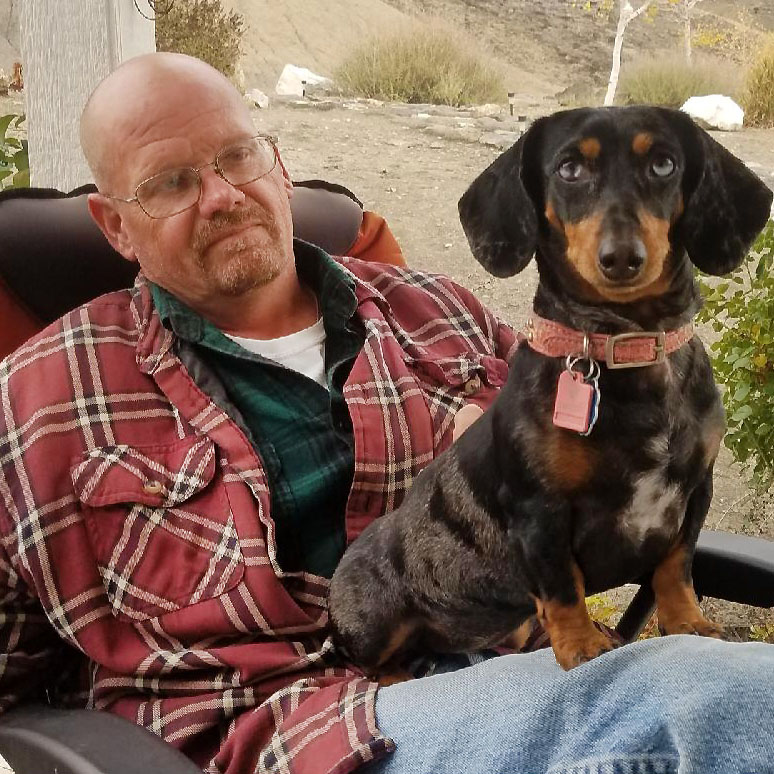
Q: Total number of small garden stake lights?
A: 3